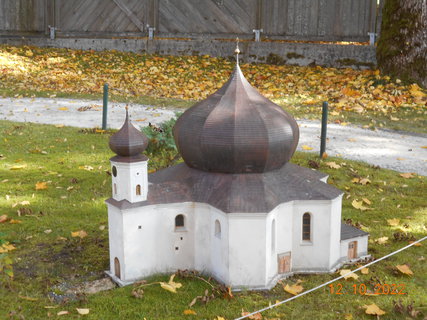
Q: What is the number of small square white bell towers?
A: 1